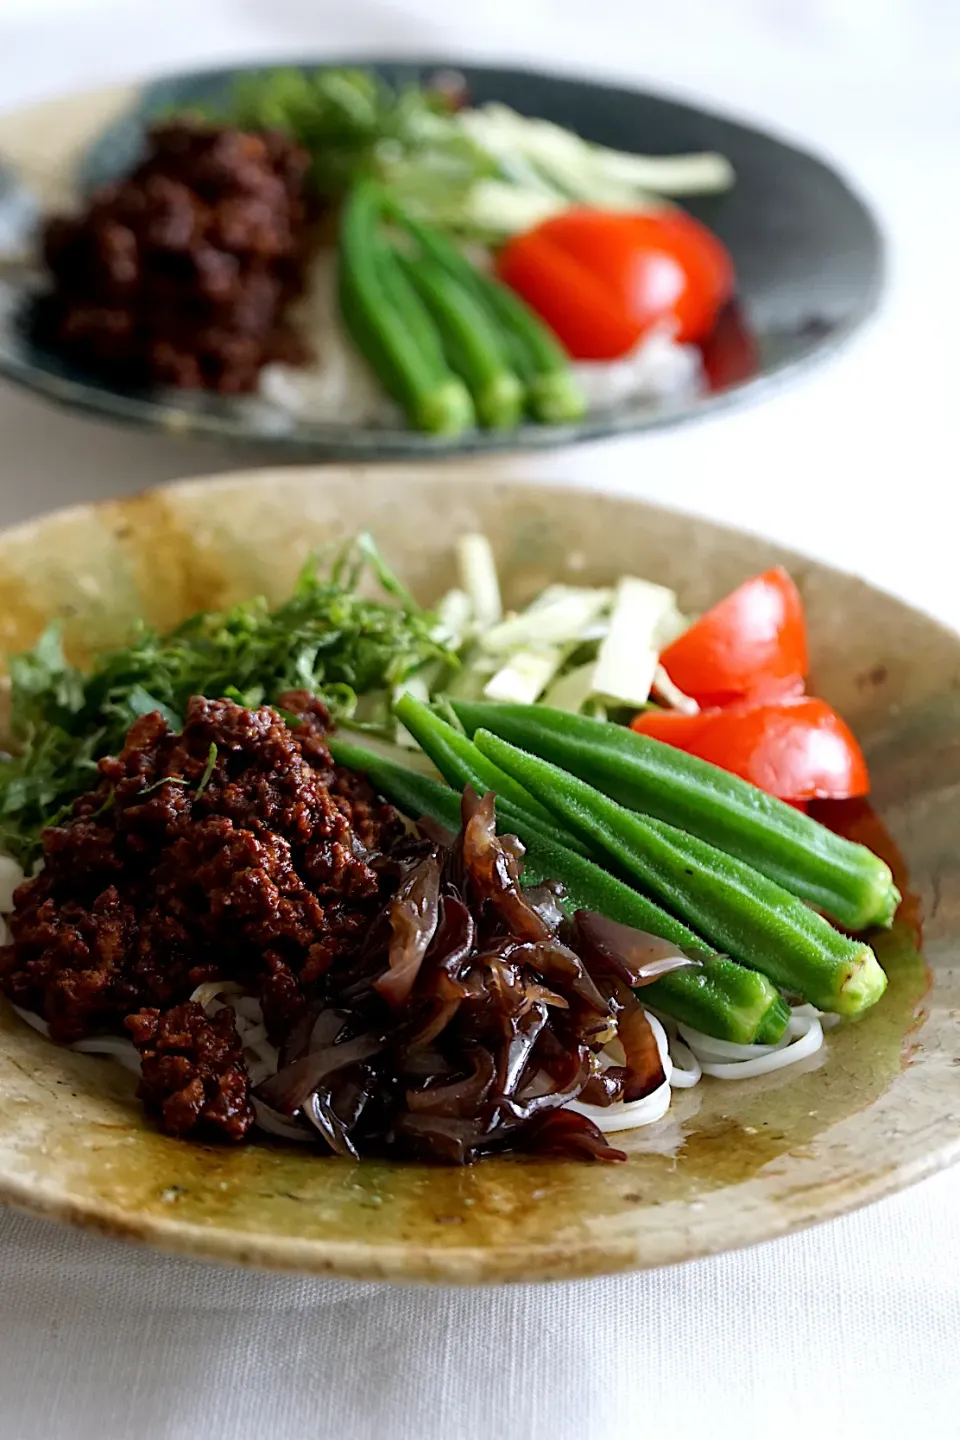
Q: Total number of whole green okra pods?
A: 7